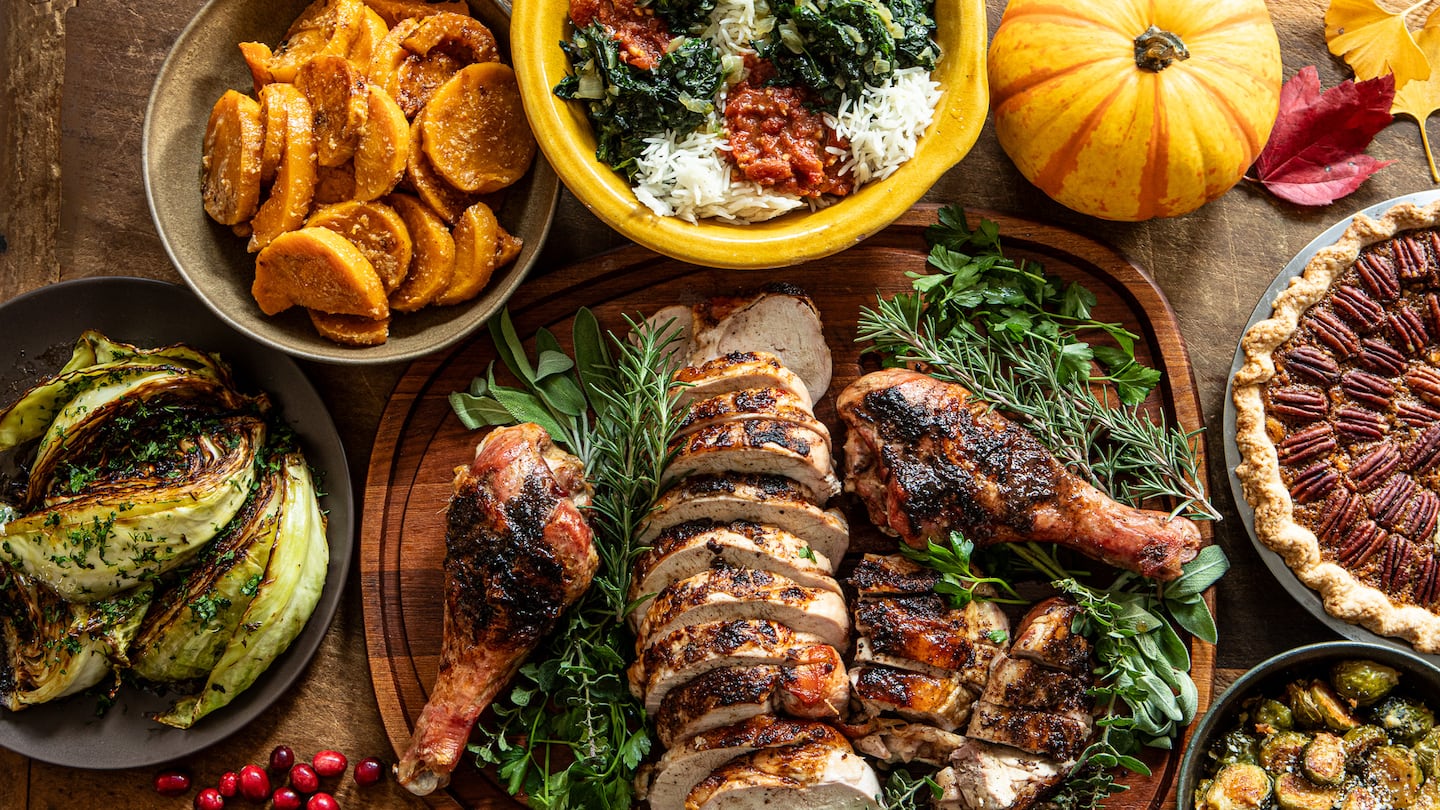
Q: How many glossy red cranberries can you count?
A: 10